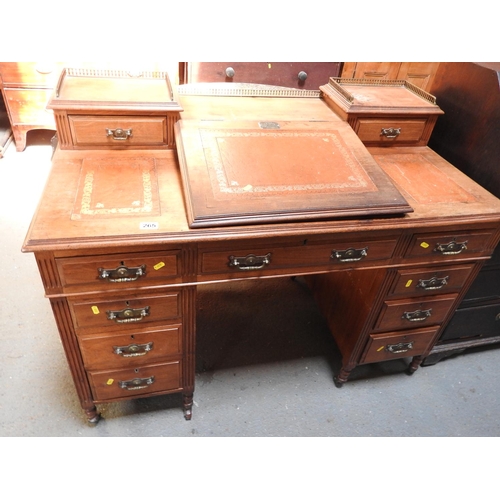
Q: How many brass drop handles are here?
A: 12